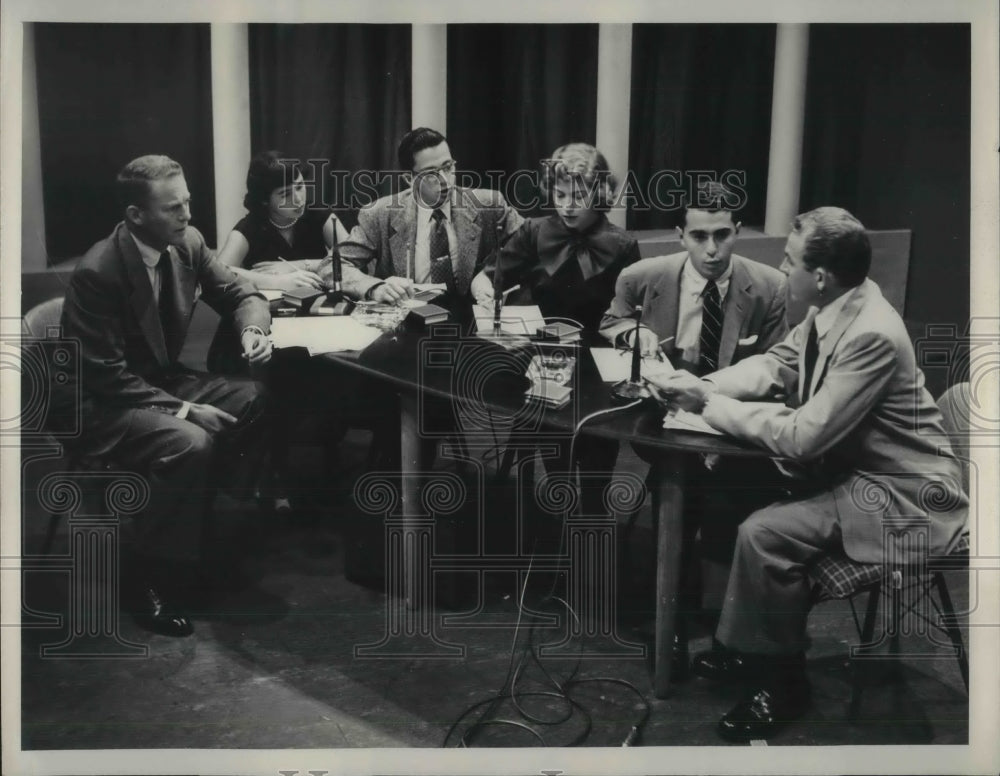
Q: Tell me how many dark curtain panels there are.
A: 5